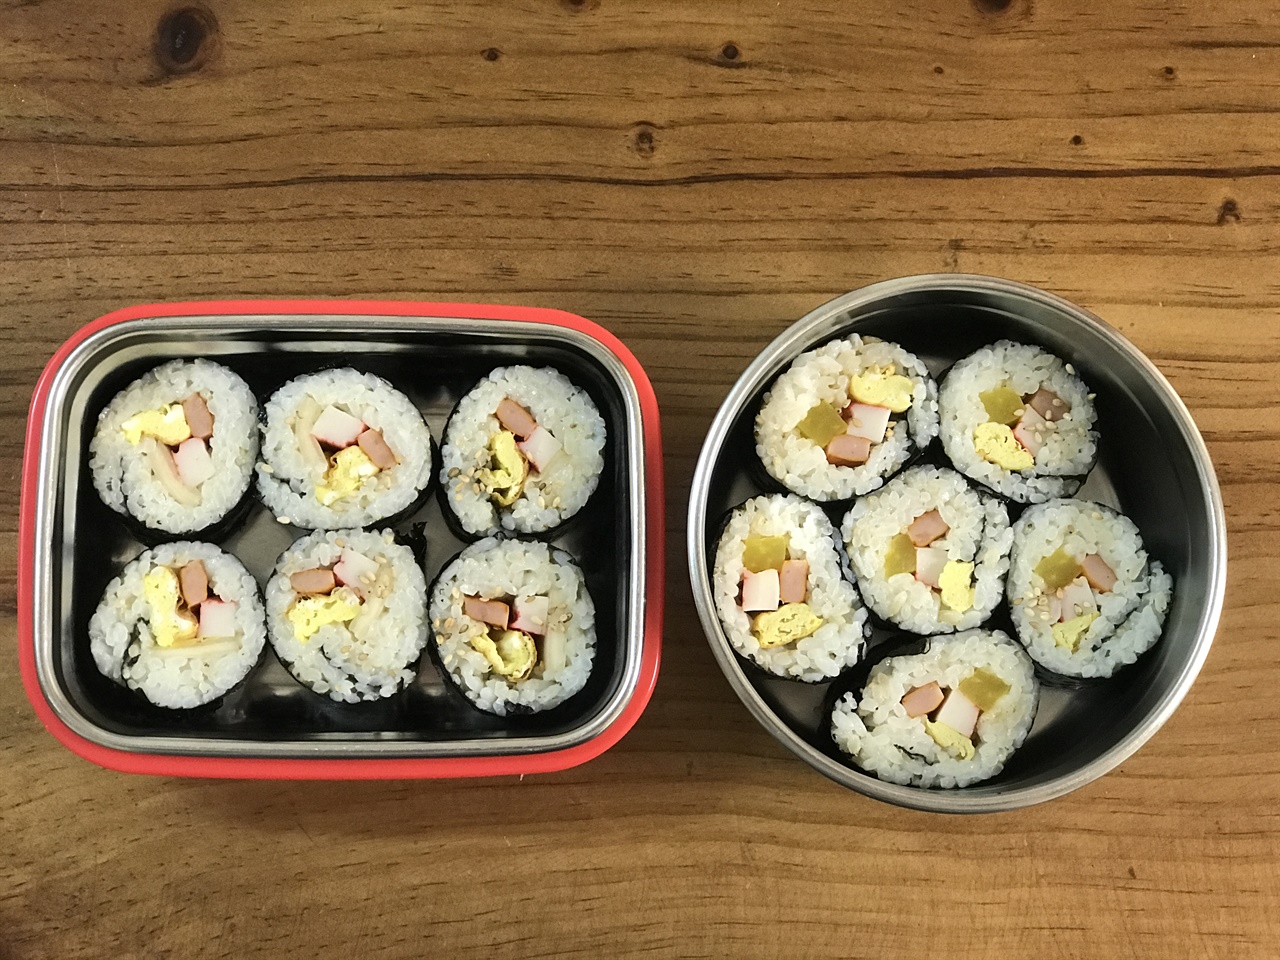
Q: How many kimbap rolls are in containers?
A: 12